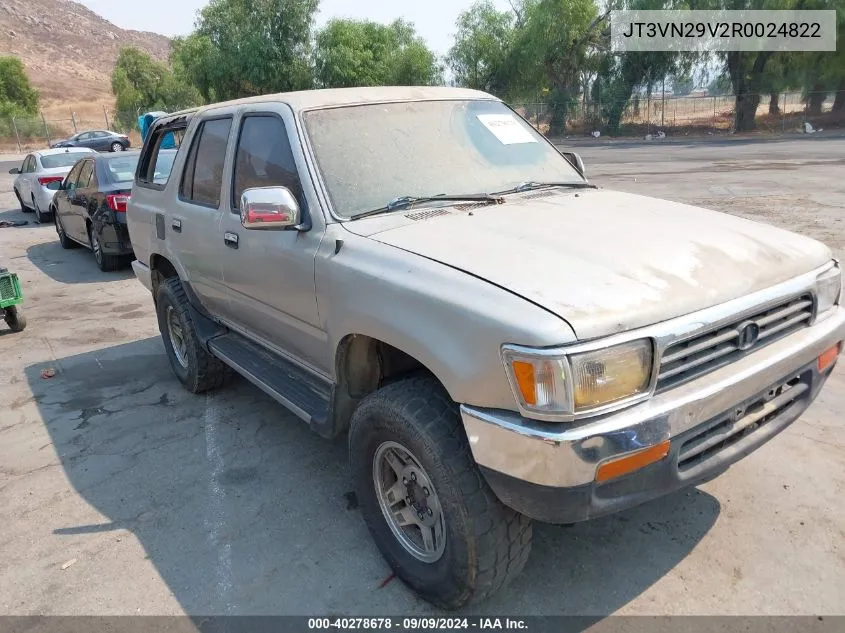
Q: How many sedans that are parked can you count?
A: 3